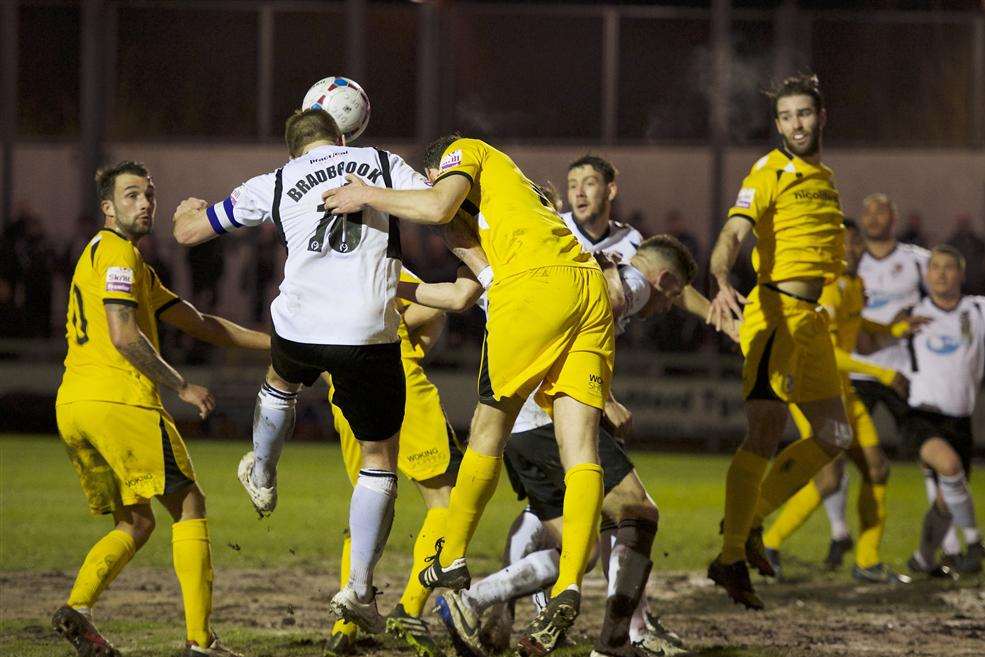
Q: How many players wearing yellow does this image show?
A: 5